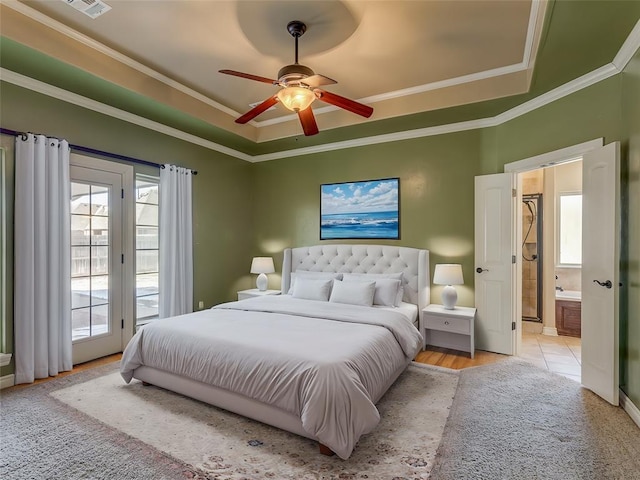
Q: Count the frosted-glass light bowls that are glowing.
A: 1